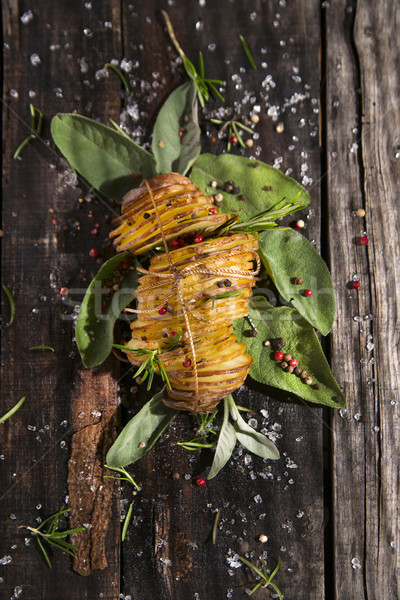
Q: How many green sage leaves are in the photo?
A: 9